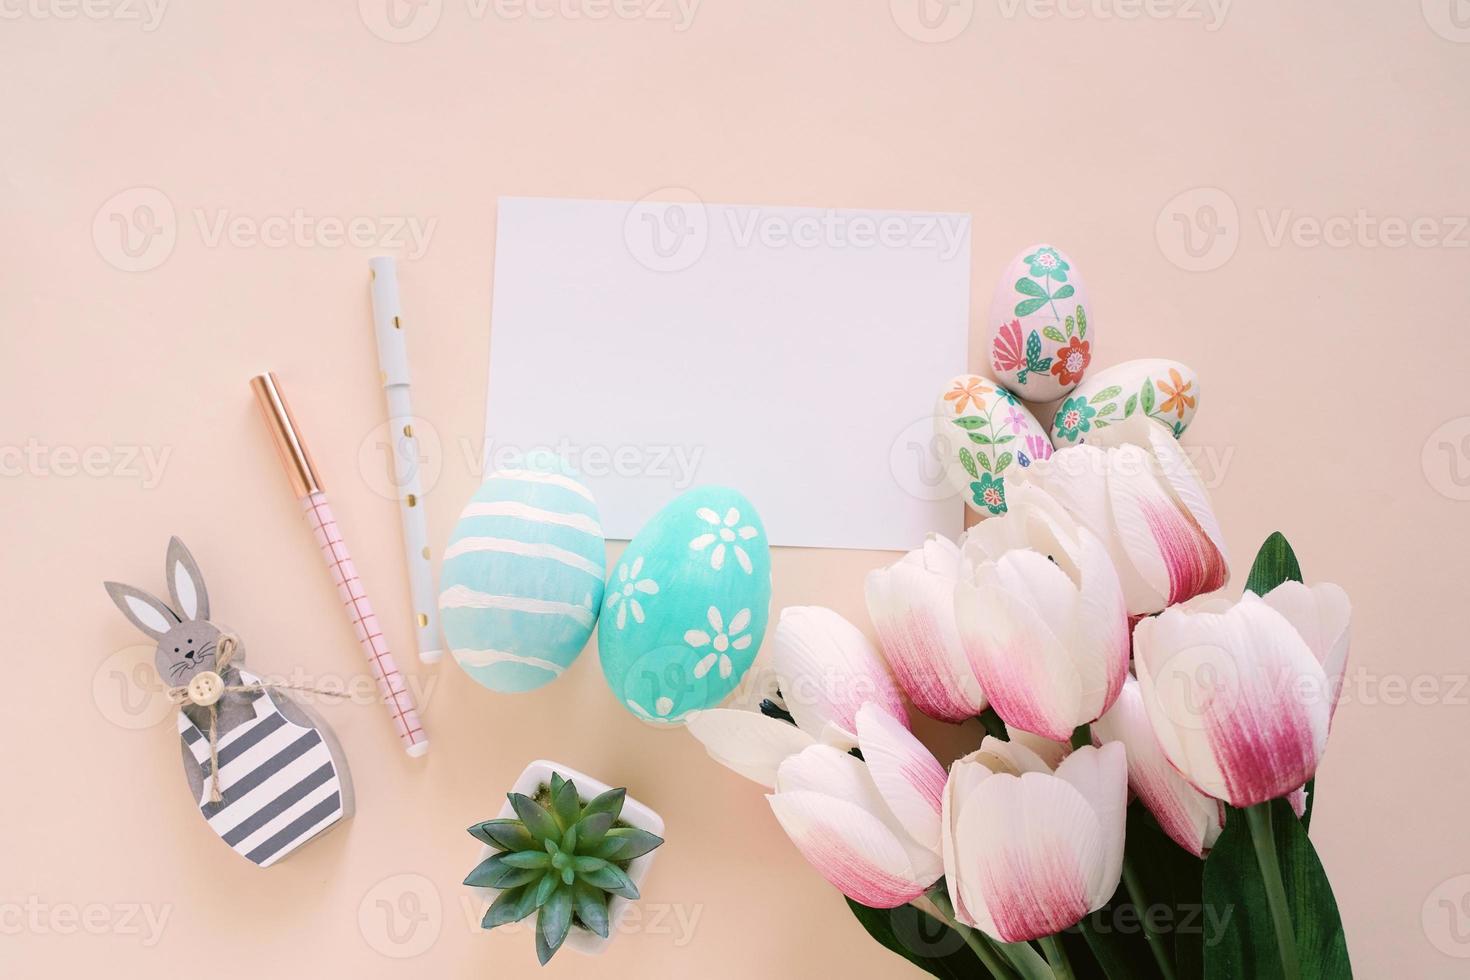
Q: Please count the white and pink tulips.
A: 8